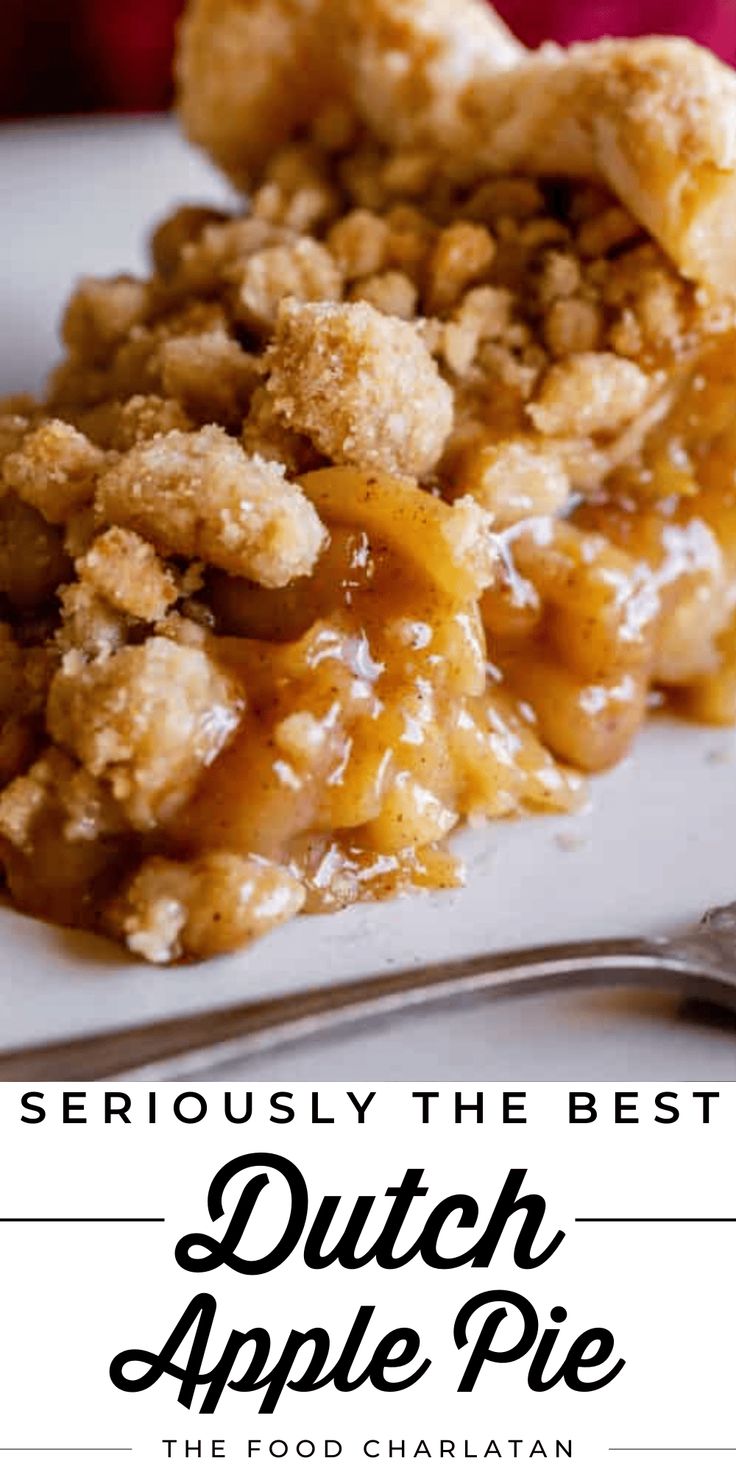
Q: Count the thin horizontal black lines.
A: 4